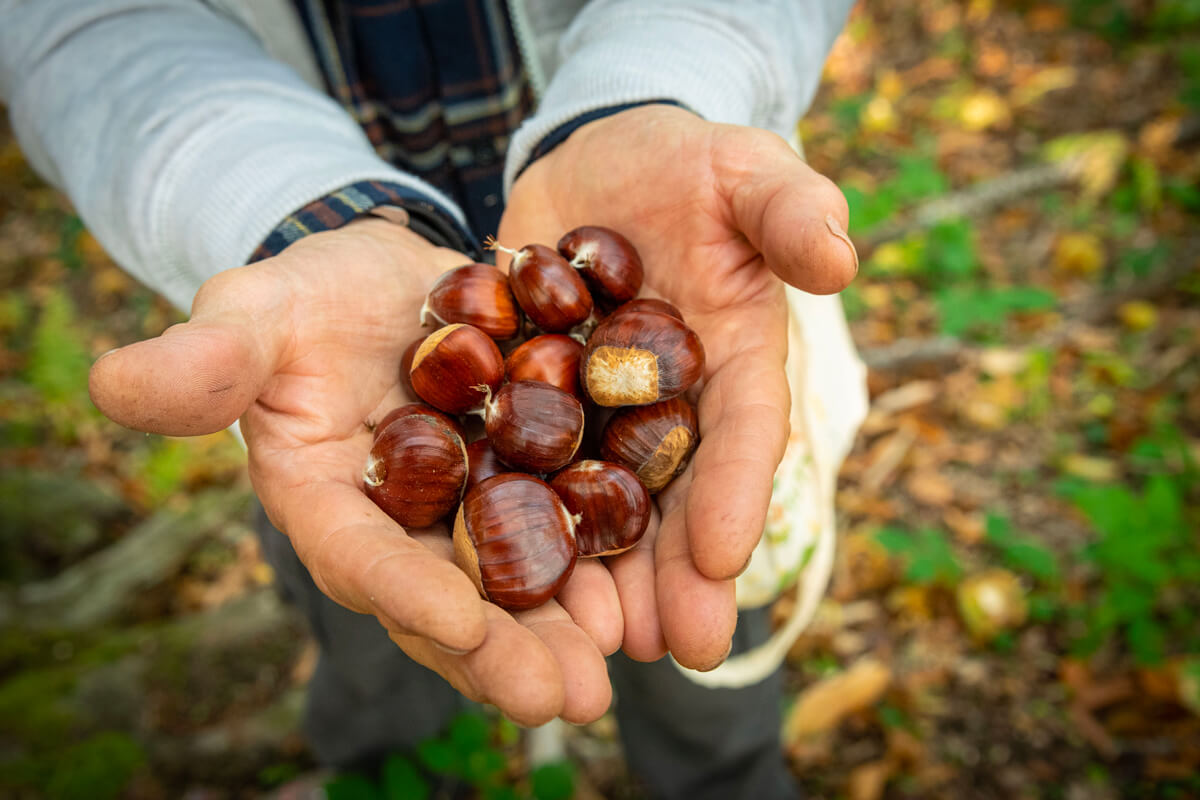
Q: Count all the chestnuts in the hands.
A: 15